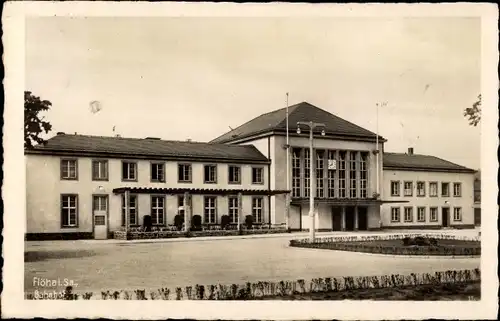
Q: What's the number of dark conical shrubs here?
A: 5